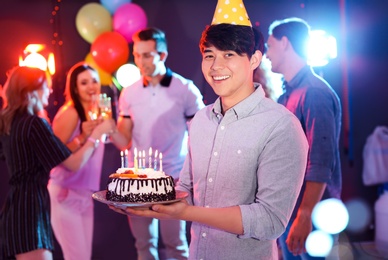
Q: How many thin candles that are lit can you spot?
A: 8